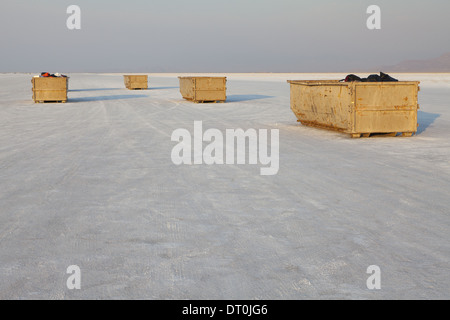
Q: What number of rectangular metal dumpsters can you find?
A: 4